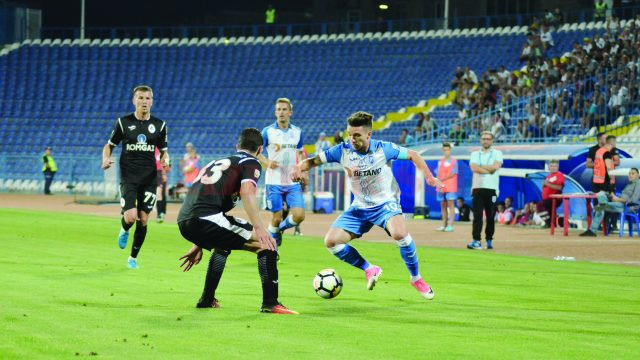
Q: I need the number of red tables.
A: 1